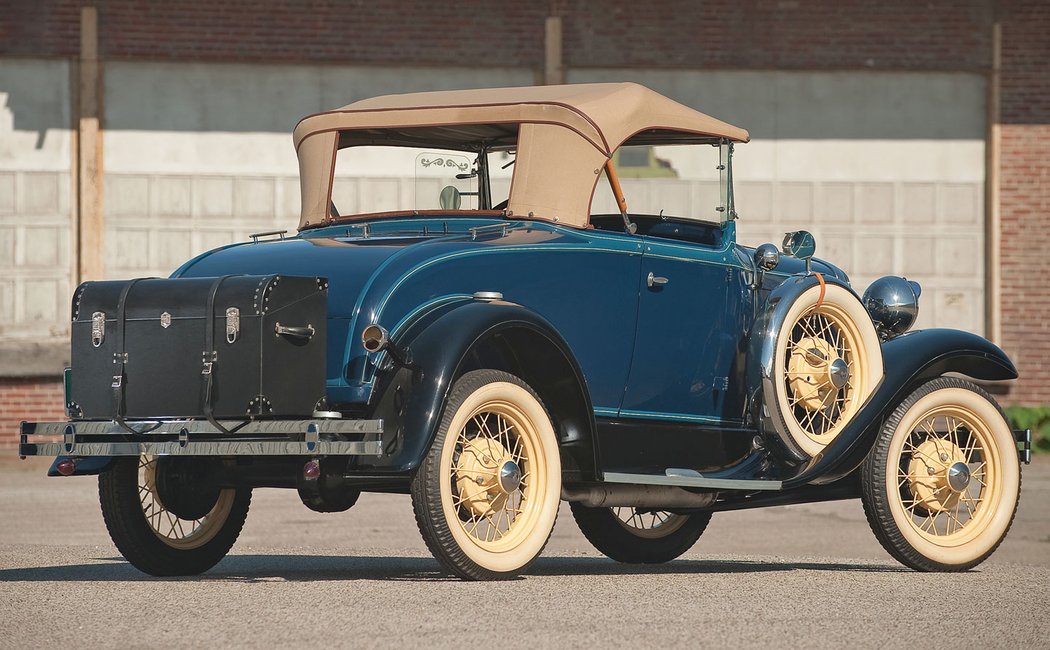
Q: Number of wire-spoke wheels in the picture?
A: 5